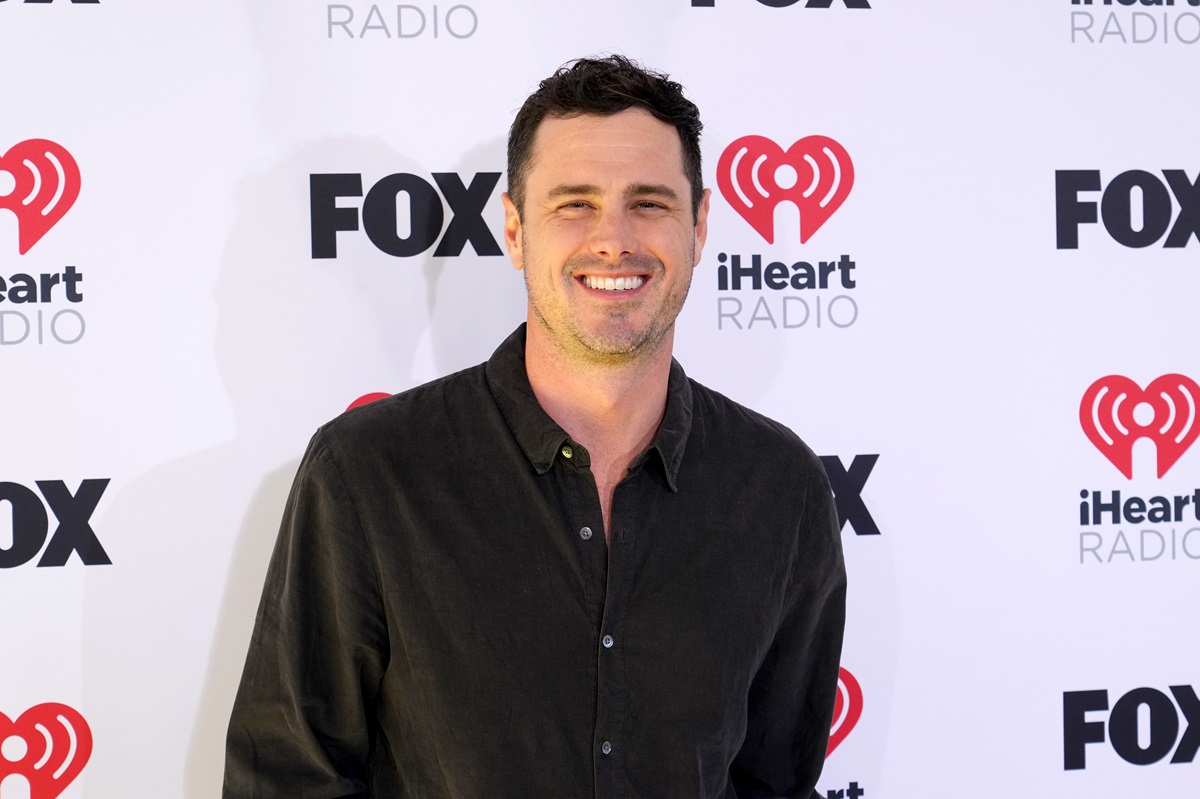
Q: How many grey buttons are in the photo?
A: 3